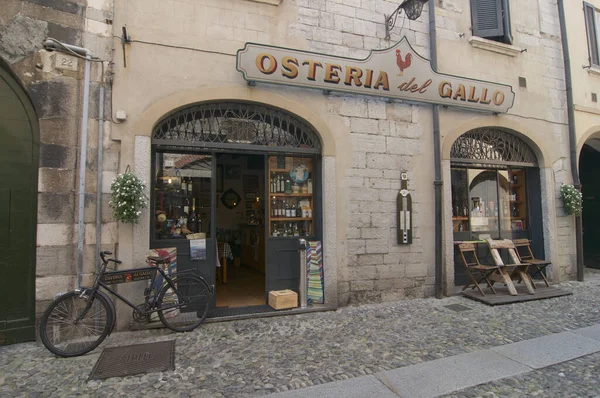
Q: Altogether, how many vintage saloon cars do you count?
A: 0